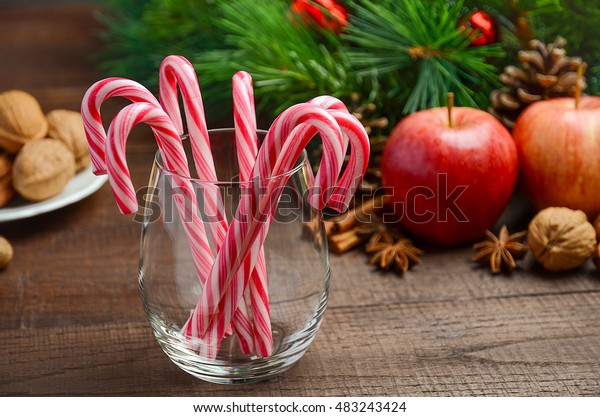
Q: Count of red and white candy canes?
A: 7